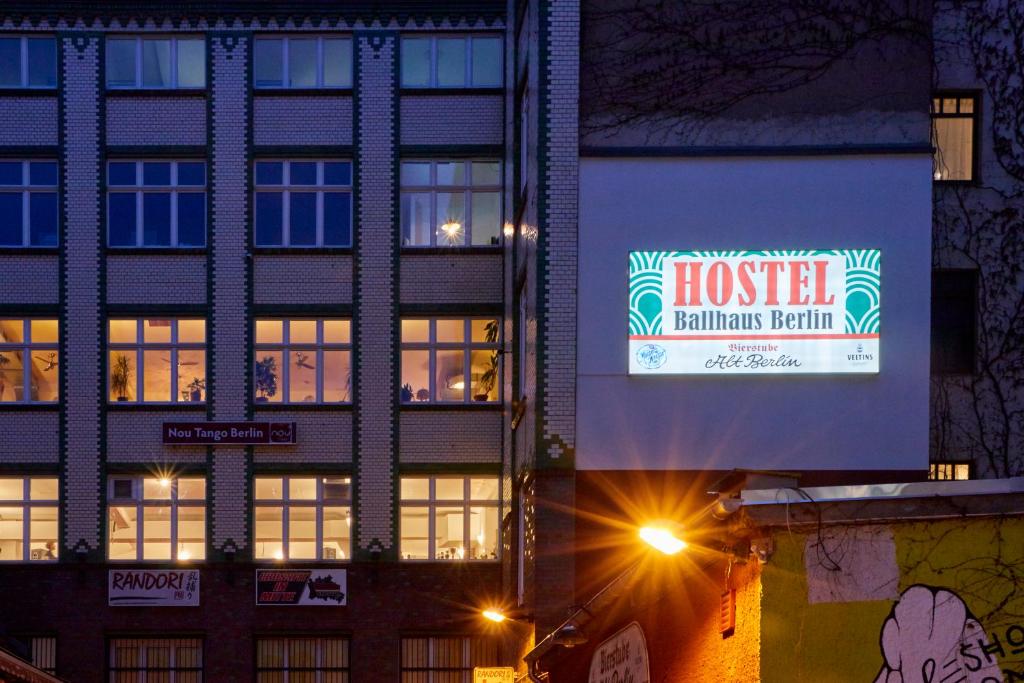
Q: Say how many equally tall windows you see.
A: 12